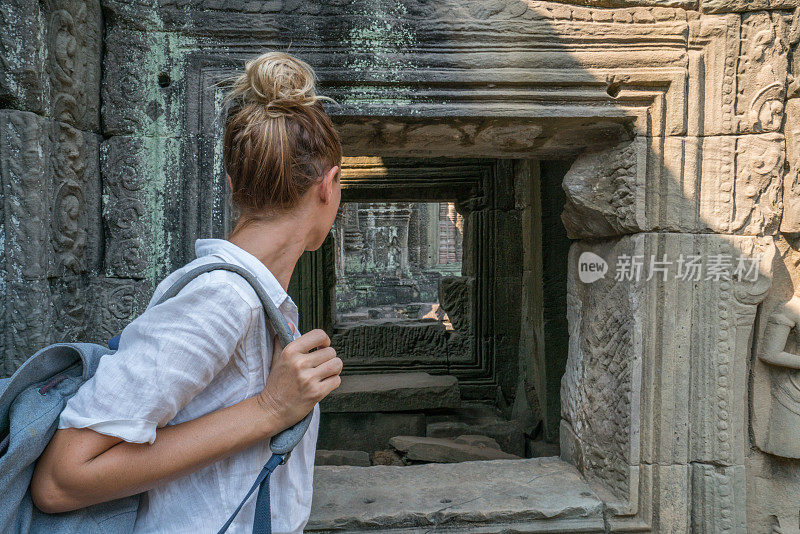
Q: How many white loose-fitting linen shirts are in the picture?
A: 1